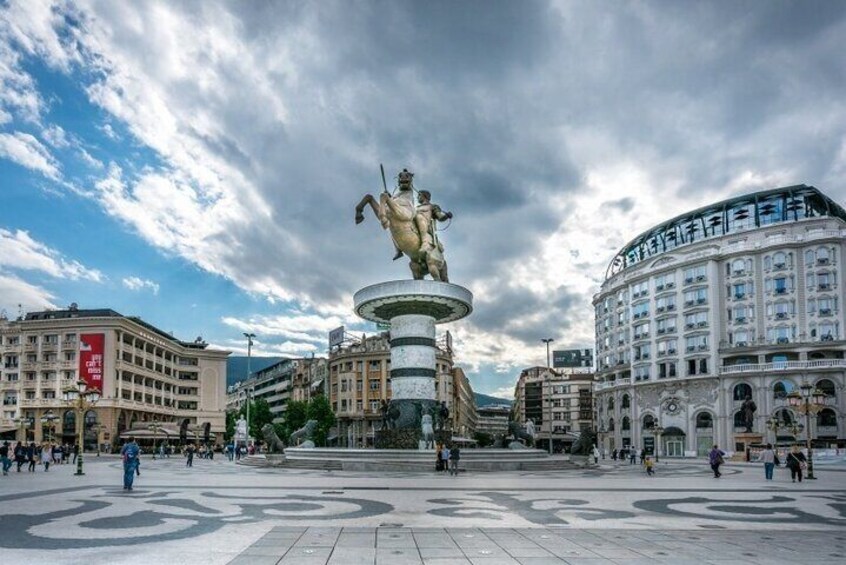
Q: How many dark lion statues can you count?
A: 4